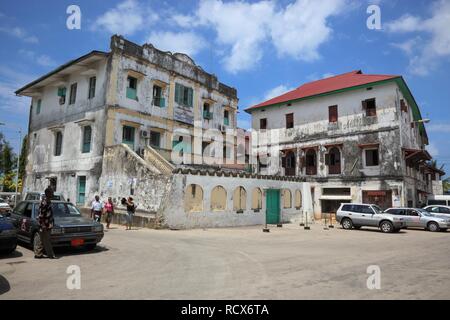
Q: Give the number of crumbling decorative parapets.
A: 1